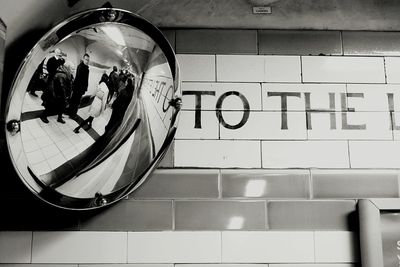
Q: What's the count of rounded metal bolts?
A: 4